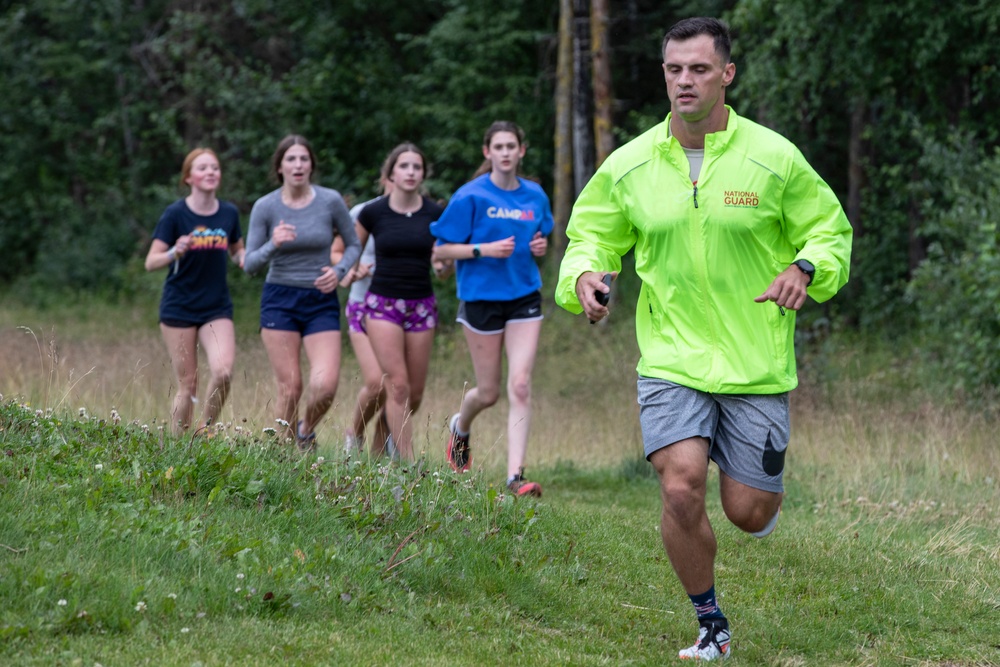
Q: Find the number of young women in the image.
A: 5